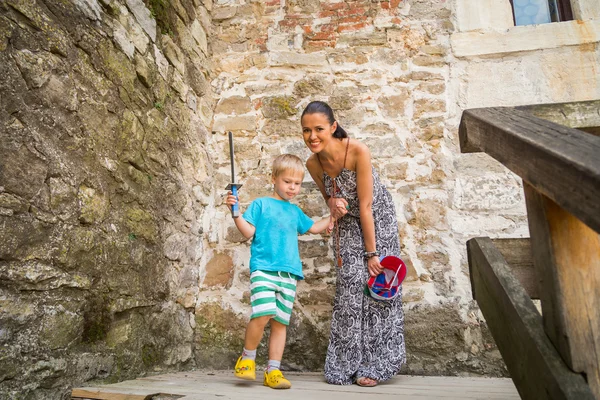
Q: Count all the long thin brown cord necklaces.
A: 1